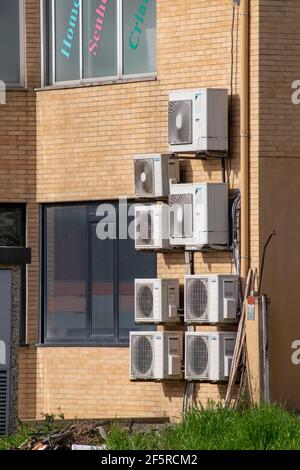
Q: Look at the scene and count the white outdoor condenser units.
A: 8